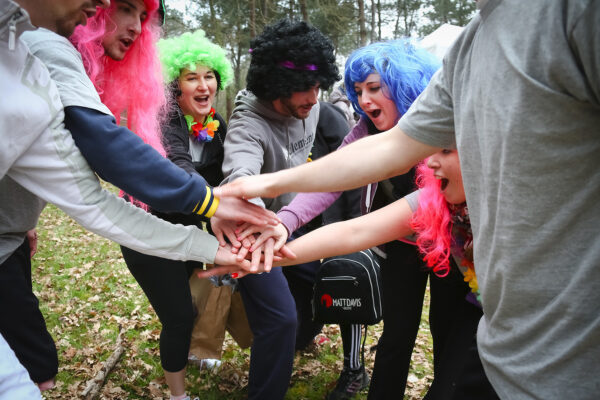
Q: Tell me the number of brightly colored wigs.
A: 4